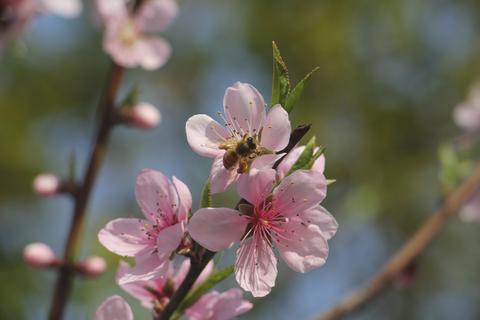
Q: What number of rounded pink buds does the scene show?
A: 4